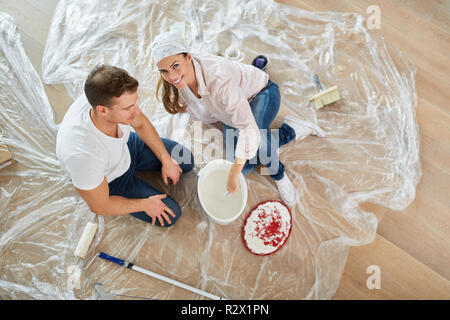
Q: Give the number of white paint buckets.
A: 1